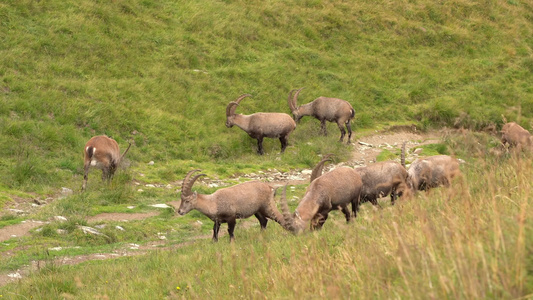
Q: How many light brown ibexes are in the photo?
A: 8